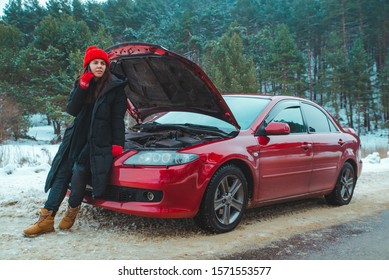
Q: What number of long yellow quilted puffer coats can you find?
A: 0